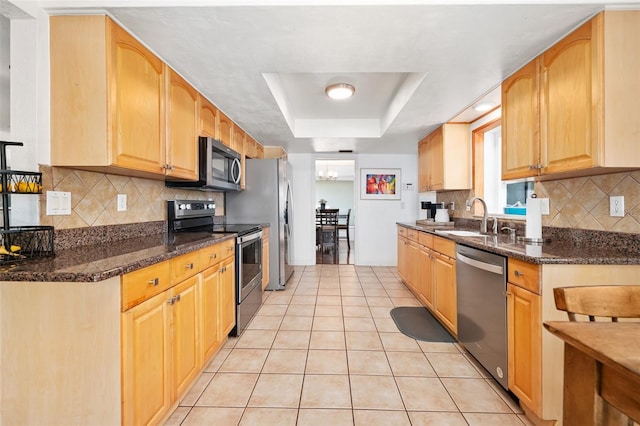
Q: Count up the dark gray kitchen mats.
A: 1